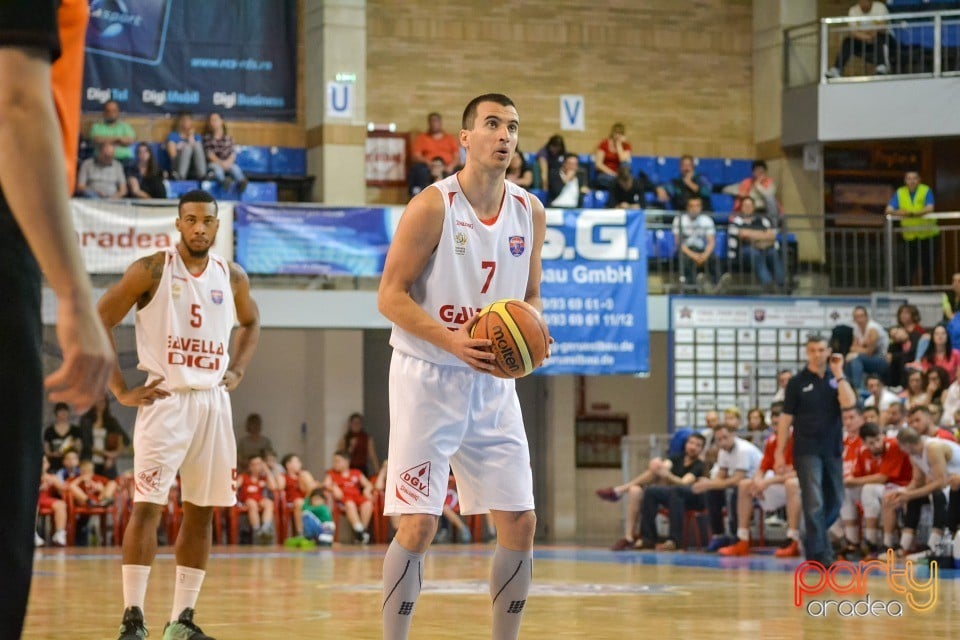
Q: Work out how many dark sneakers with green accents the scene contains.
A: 2